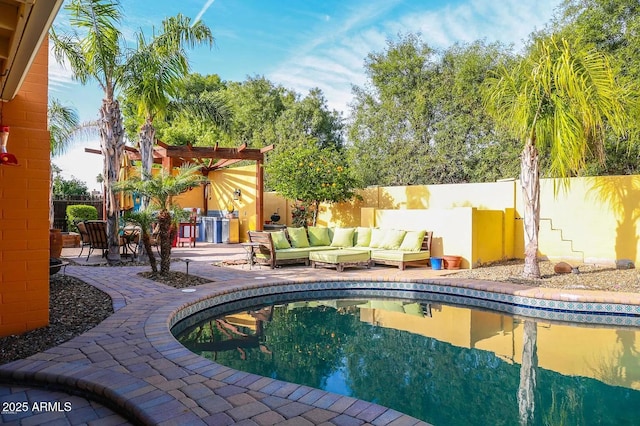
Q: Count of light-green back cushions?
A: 8